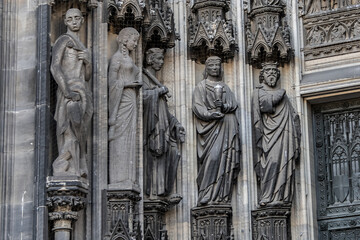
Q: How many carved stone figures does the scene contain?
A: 5